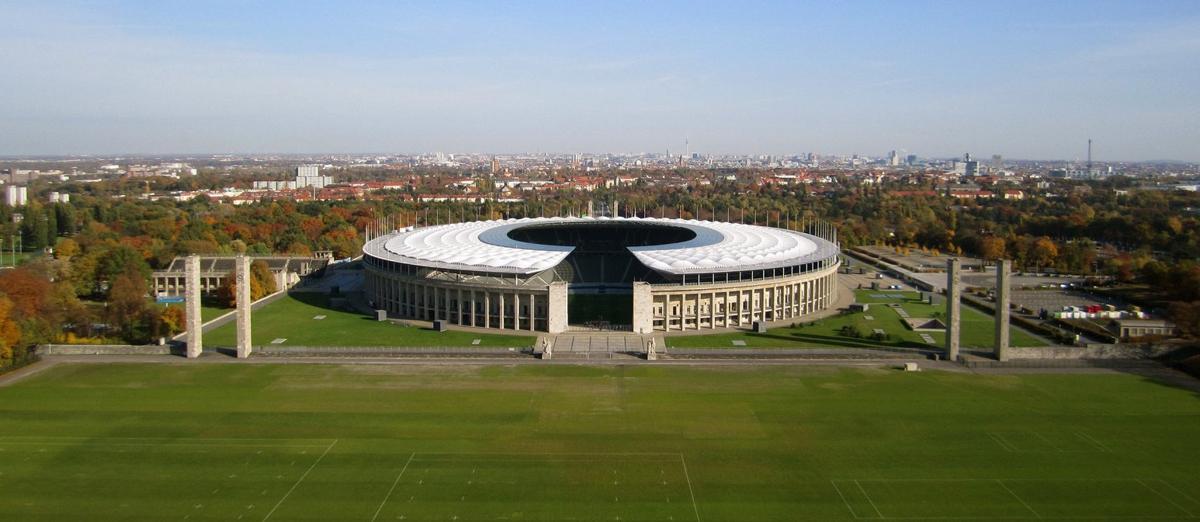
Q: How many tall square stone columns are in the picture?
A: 4